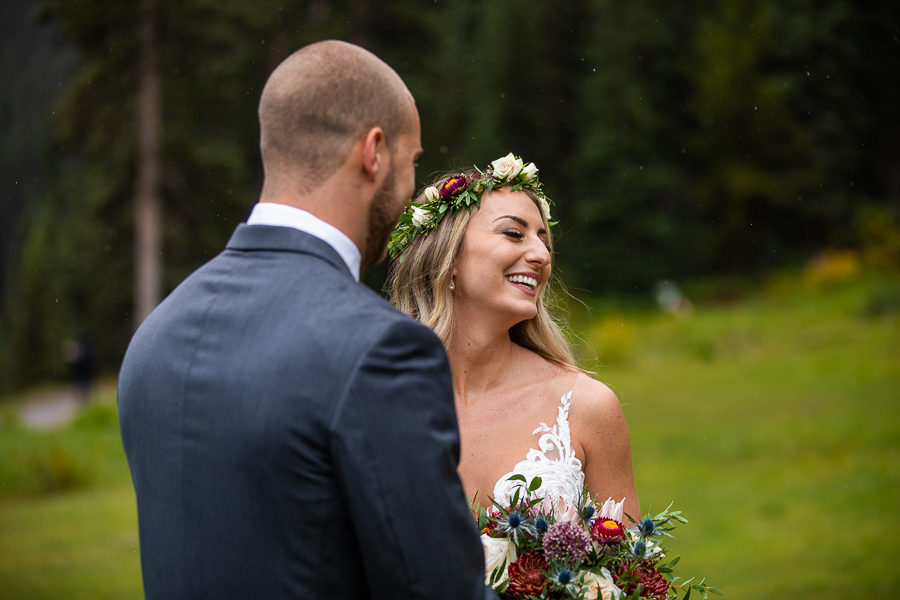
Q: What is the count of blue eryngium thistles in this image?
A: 6